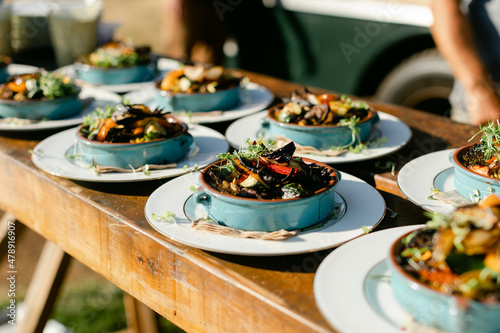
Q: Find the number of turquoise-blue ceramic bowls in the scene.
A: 9